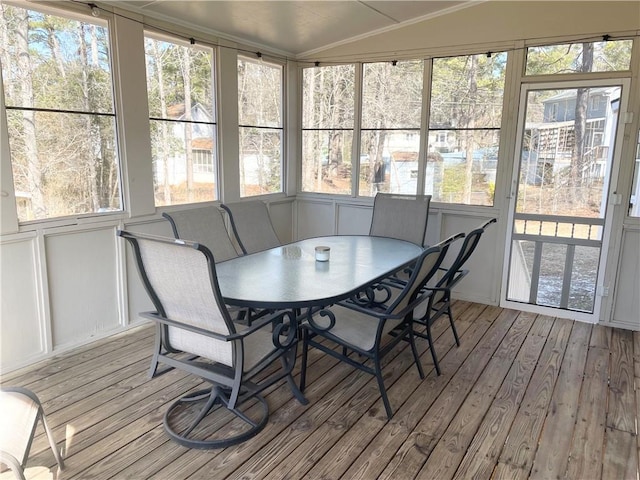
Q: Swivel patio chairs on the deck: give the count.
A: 1